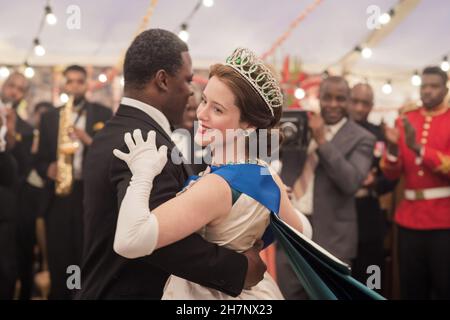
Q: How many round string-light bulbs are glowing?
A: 14